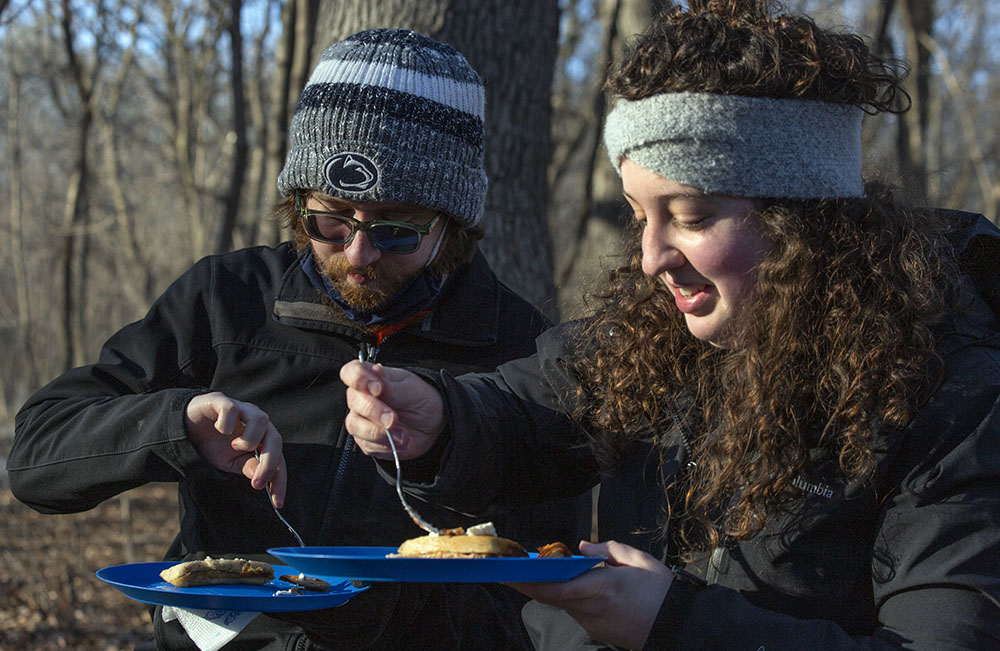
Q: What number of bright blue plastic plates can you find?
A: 2